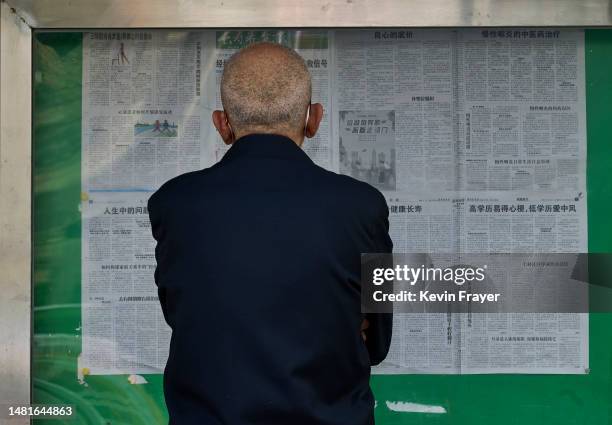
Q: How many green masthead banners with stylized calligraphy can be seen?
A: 1